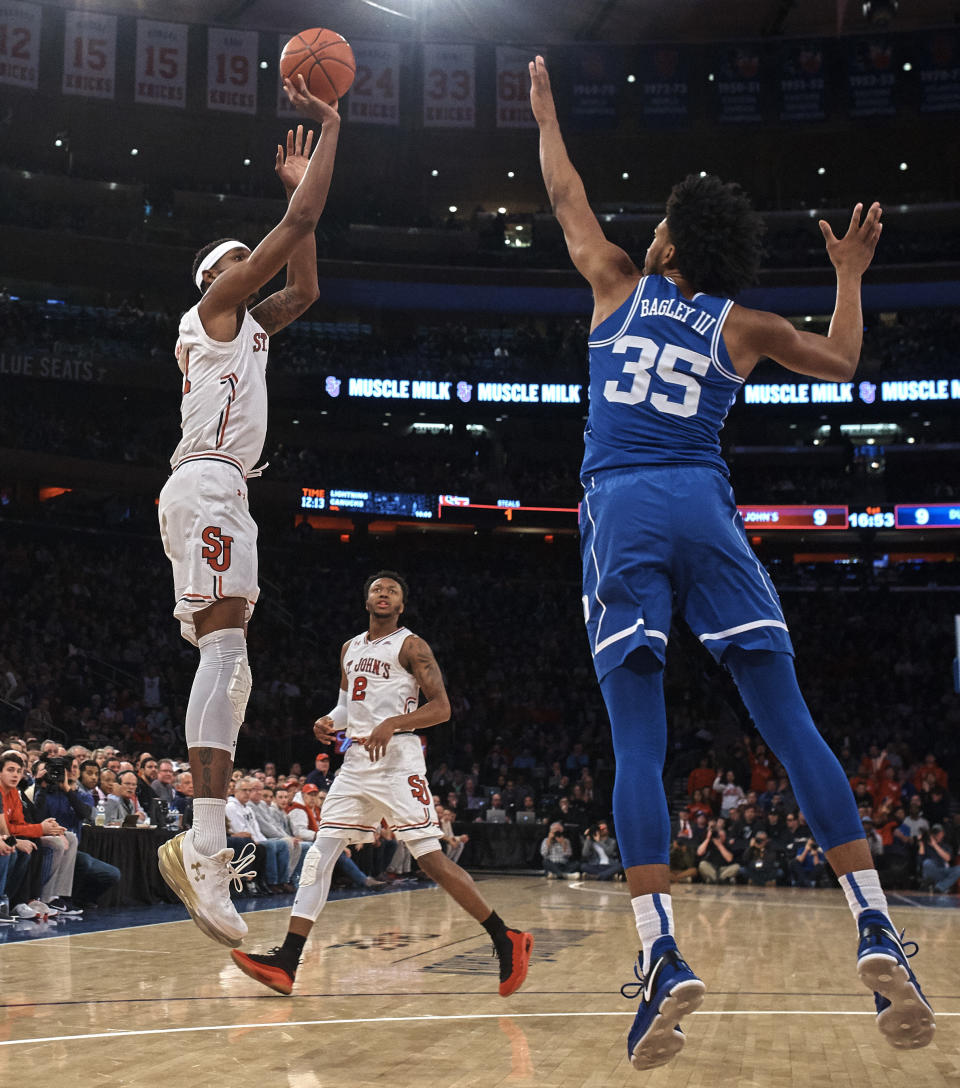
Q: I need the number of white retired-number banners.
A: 8